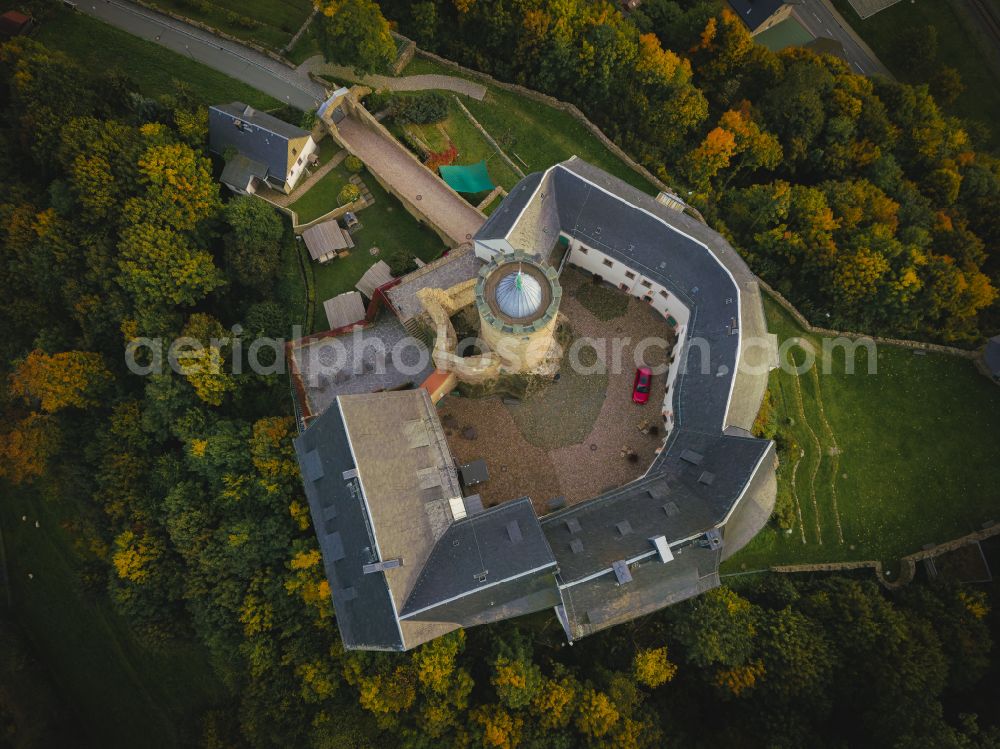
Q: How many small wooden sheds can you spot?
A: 3